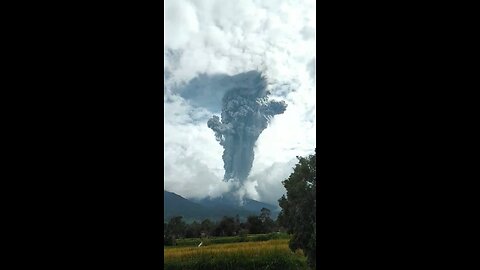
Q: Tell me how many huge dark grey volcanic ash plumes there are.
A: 1